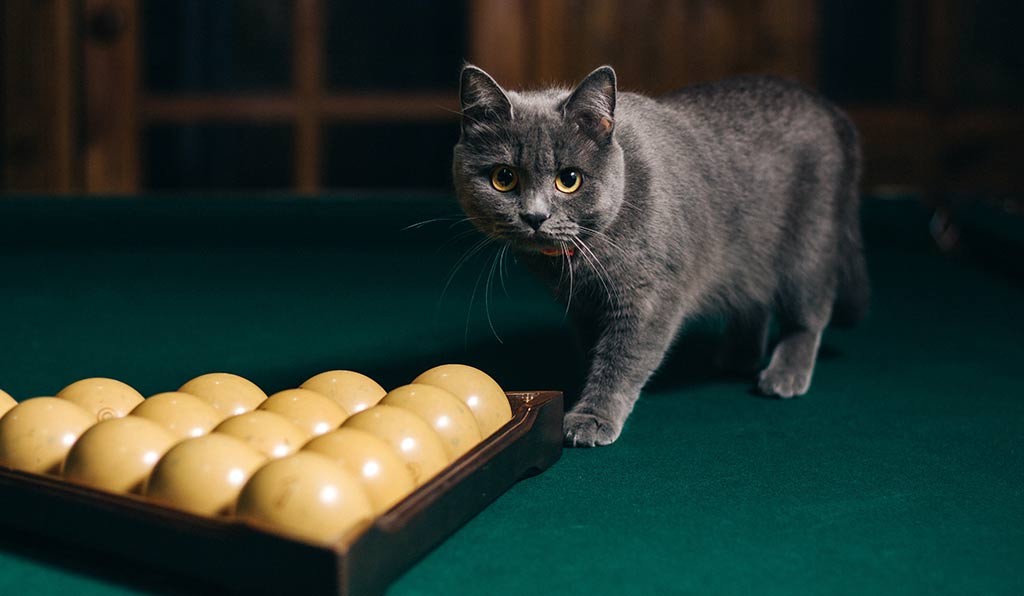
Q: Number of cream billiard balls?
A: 15